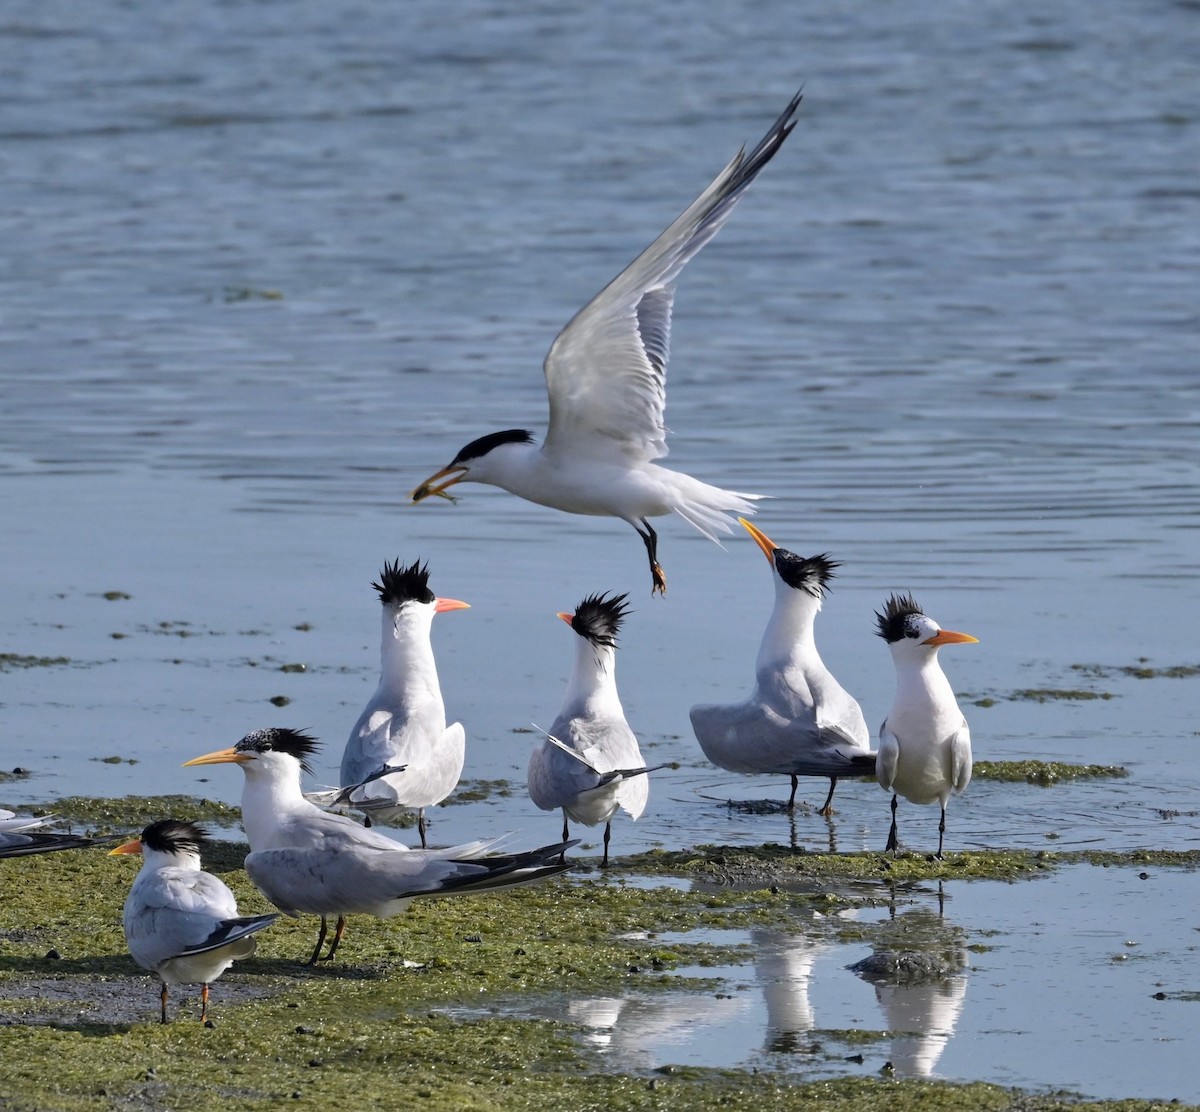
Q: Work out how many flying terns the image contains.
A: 1